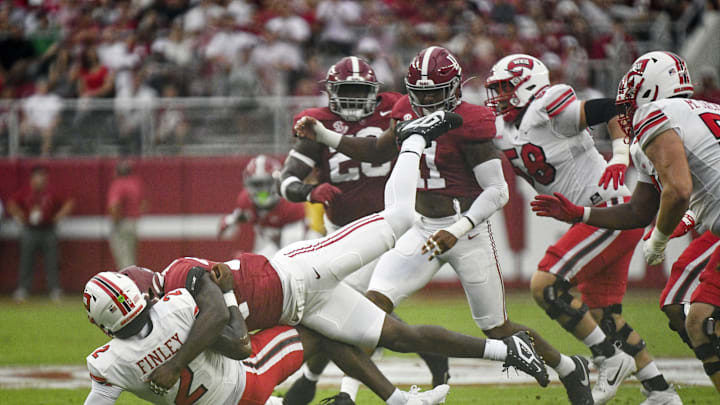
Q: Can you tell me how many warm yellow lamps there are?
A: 0